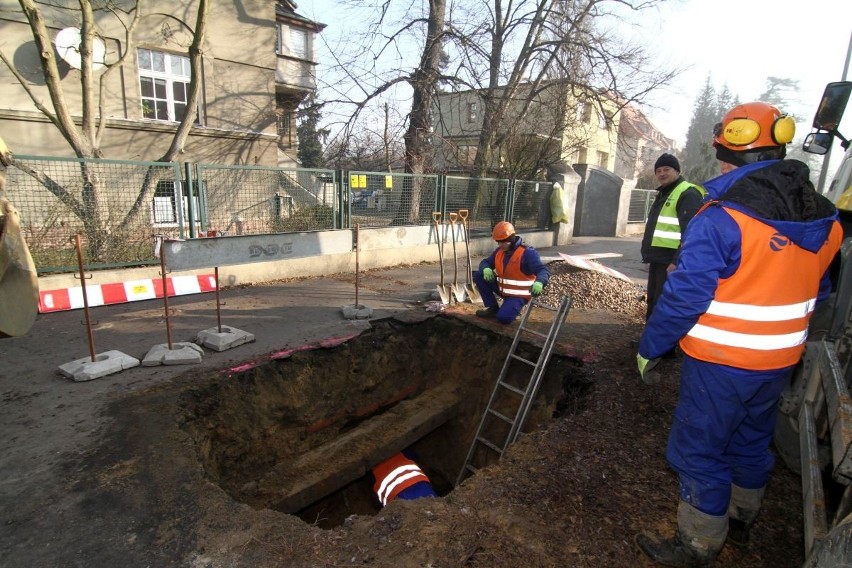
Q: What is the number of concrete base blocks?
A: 4